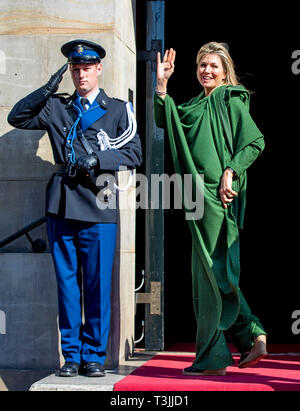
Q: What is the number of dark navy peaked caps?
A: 1